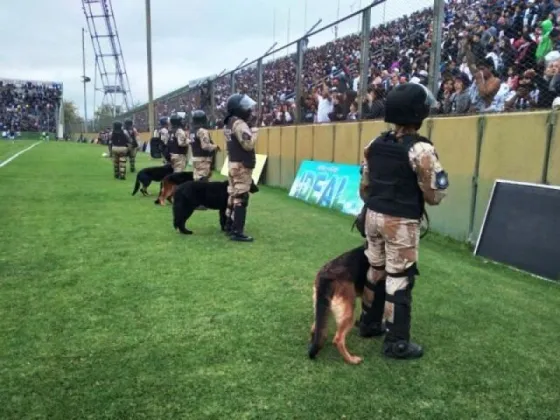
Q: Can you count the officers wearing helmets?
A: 7